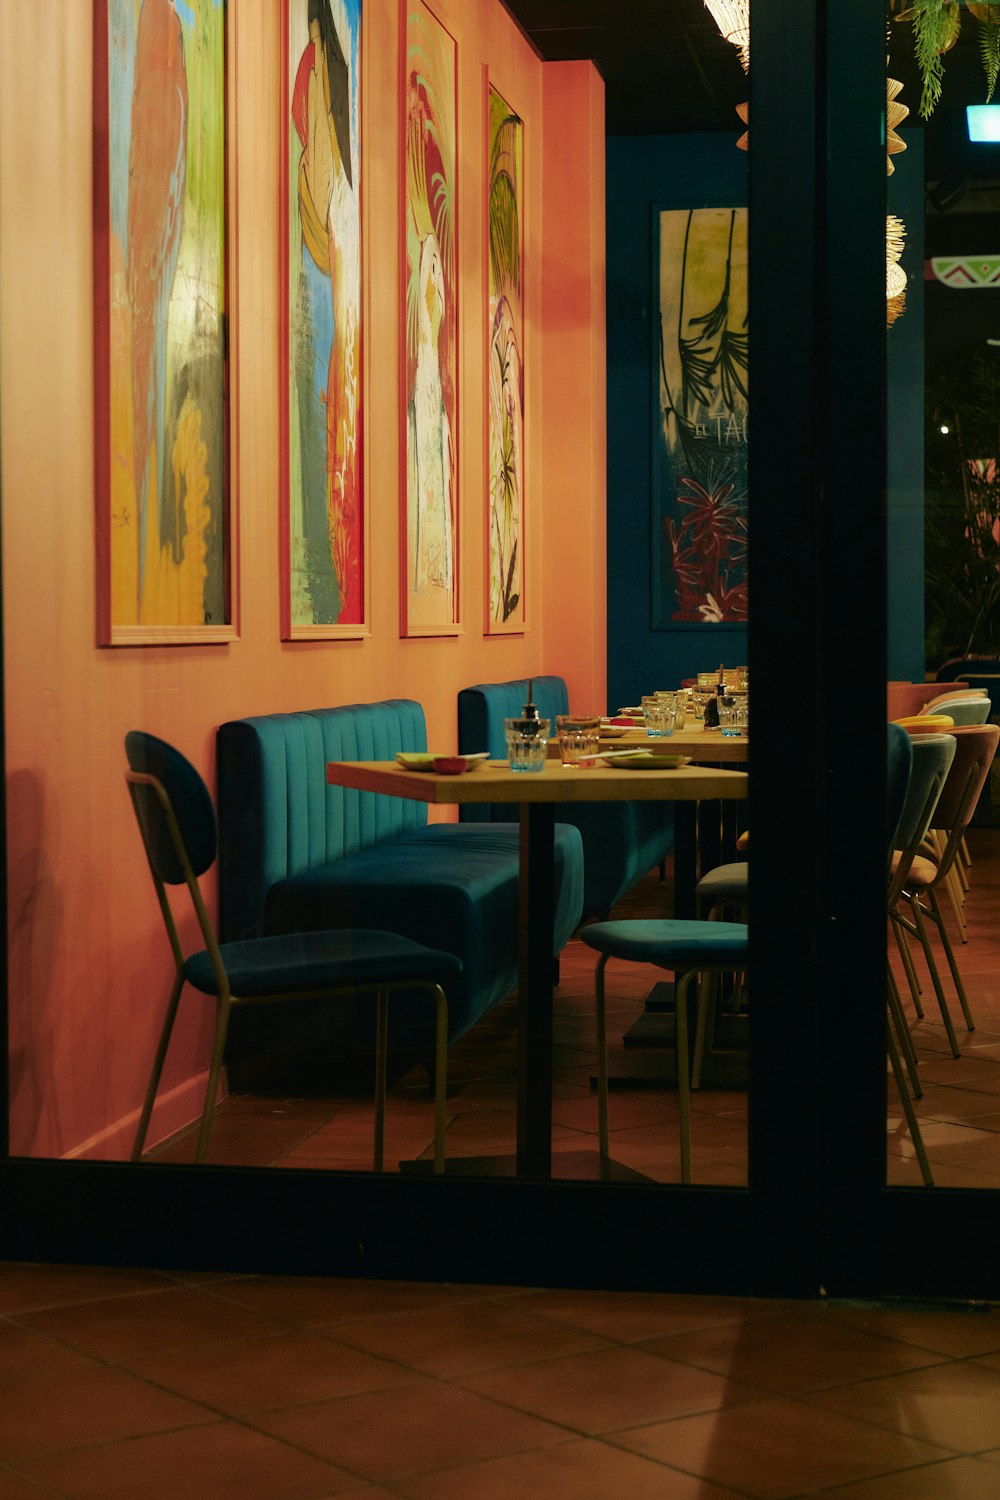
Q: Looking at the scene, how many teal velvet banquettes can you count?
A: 2